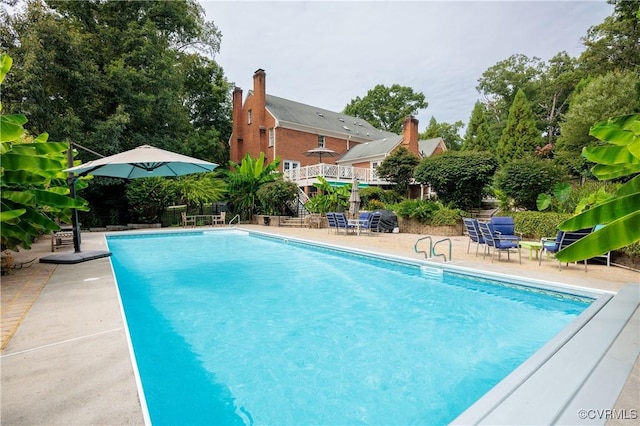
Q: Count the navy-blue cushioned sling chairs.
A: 8